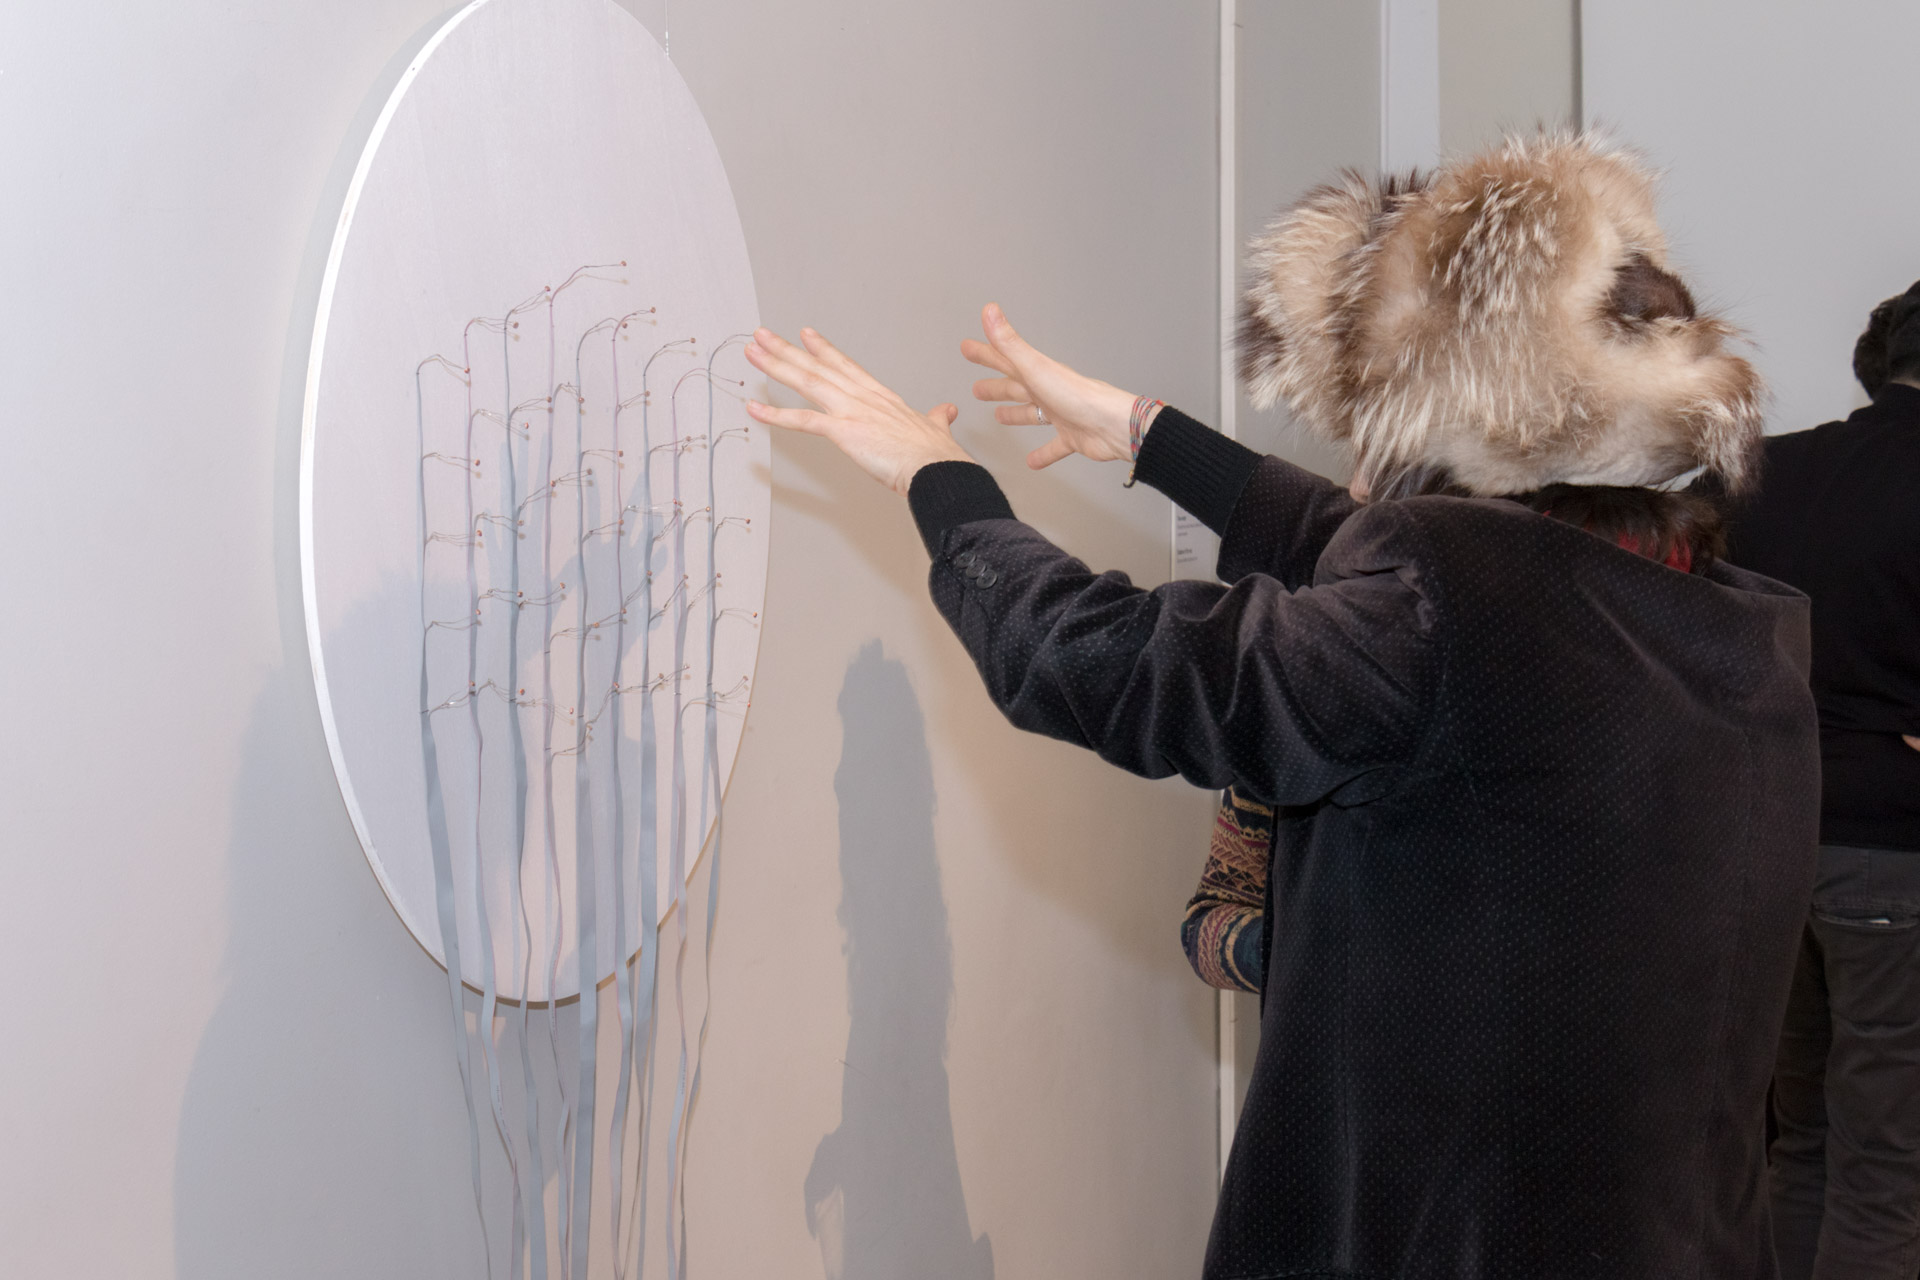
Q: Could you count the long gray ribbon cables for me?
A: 9